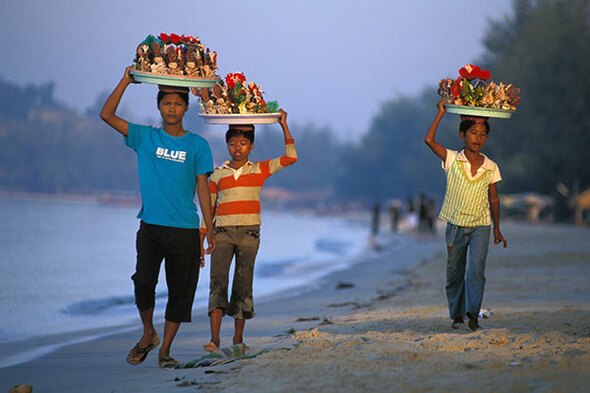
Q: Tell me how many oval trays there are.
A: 3